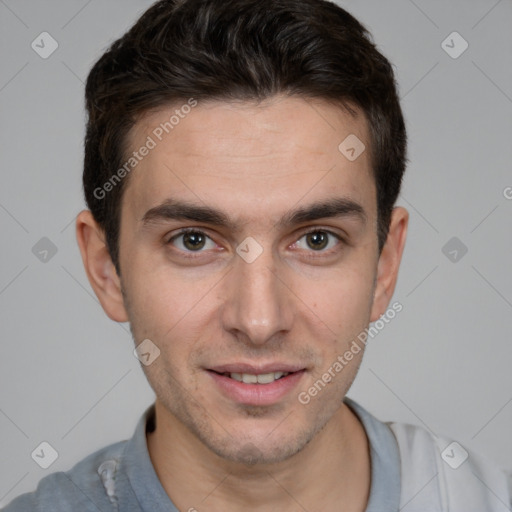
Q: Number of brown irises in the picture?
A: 2